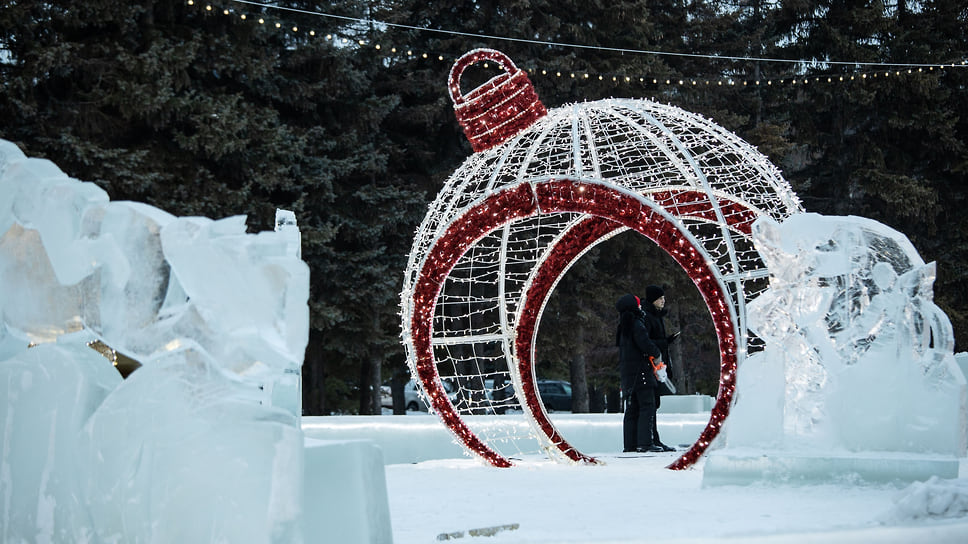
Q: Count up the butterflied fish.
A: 0